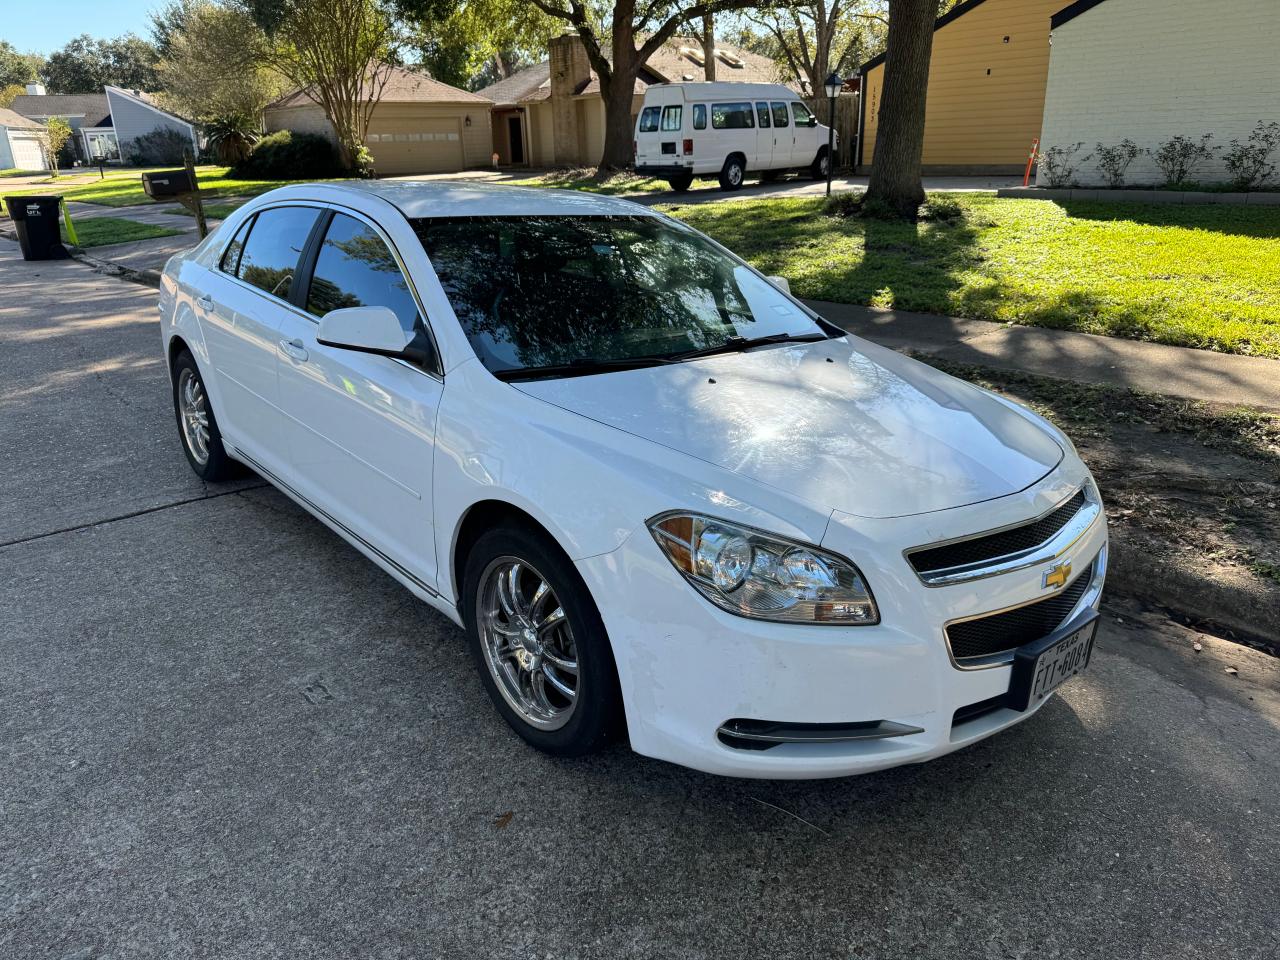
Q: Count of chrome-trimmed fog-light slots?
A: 1